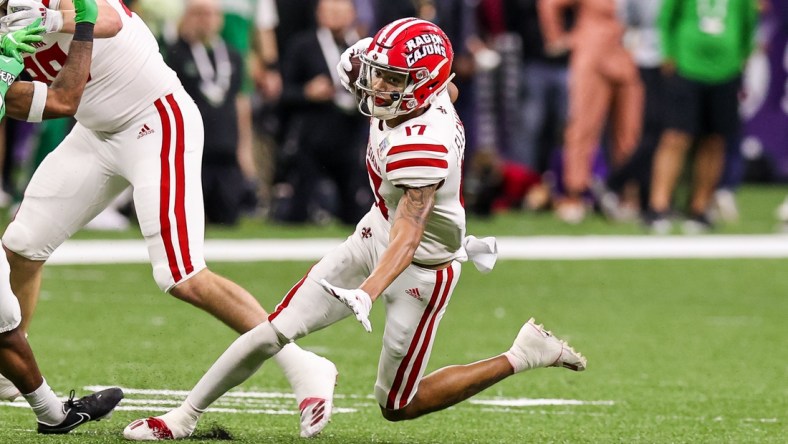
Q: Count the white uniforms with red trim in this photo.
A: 2